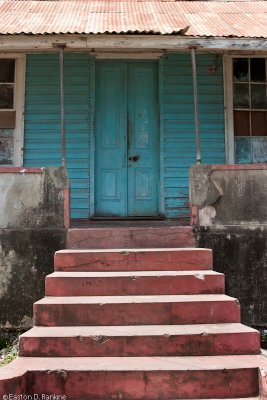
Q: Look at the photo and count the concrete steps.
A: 6